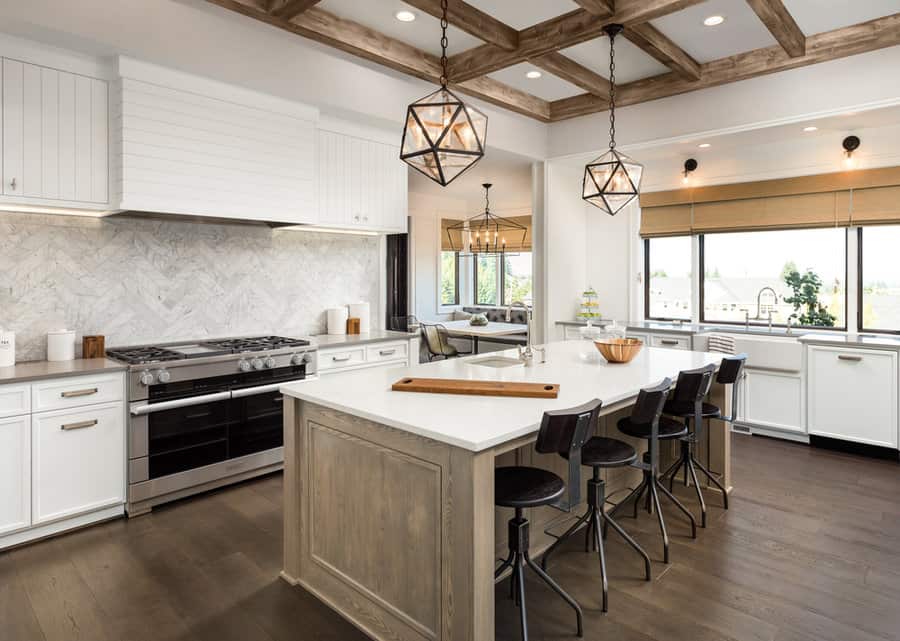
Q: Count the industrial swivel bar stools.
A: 4